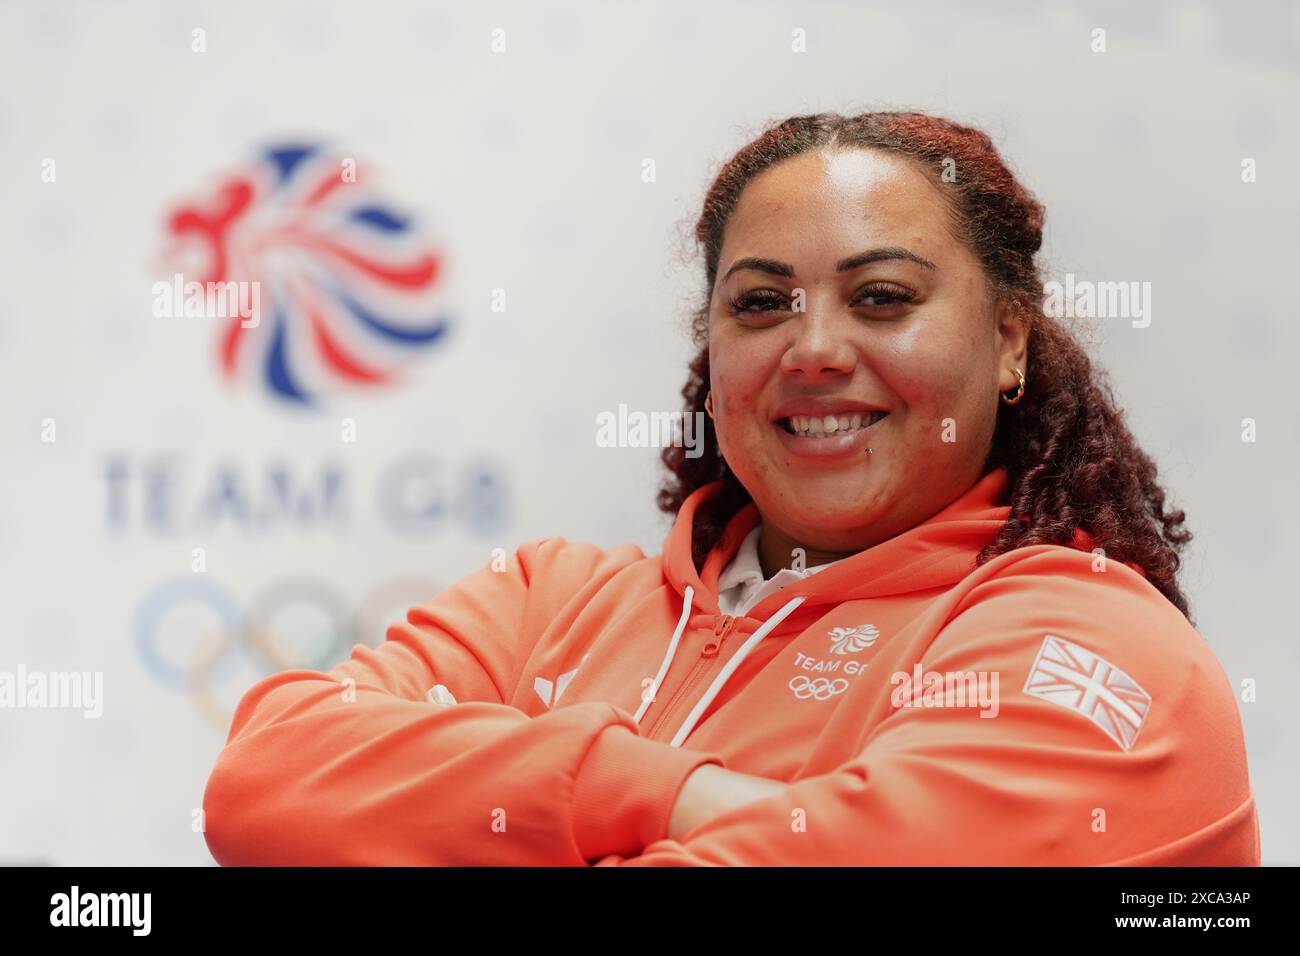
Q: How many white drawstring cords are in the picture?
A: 2